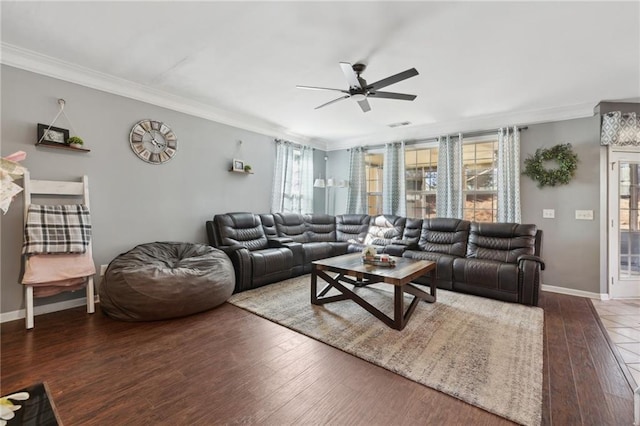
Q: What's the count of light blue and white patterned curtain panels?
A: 6